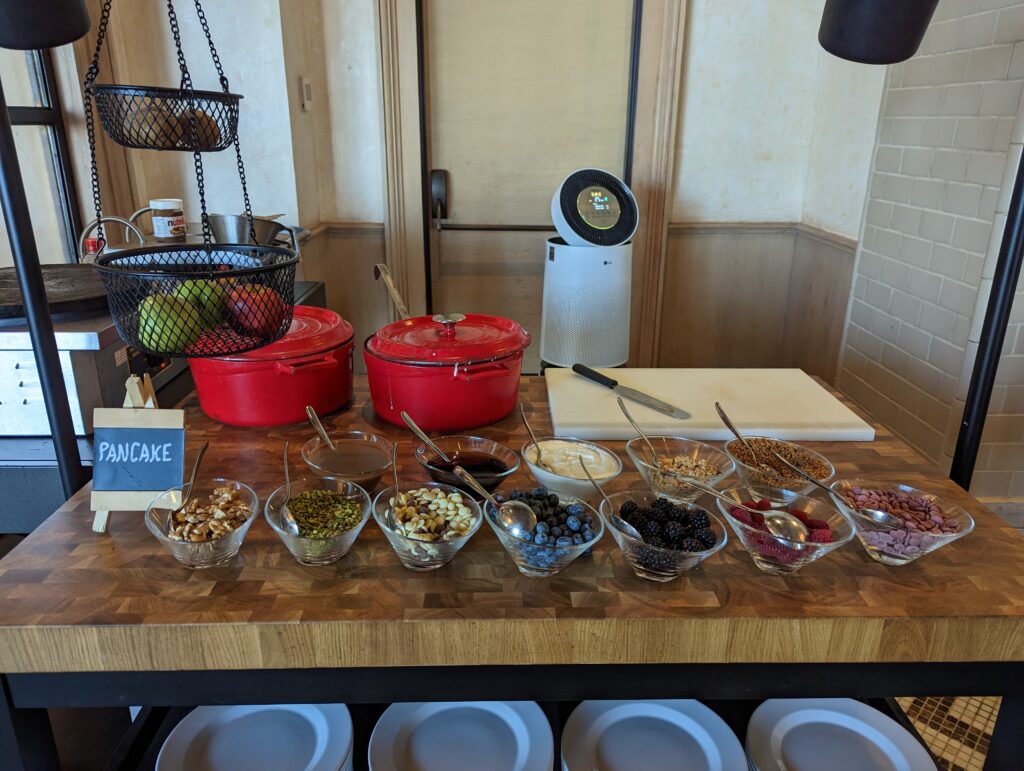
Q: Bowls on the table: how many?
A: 12